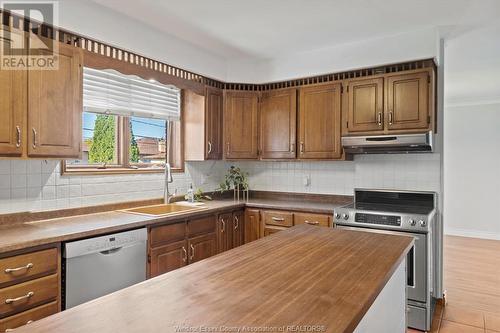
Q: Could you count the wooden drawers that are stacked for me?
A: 3